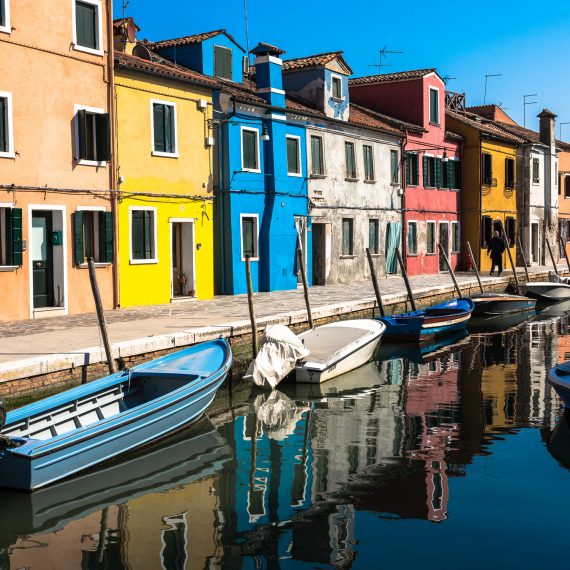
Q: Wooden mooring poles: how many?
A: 11